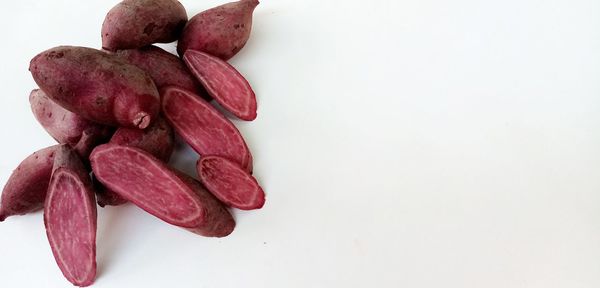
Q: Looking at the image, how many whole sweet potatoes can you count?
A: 7